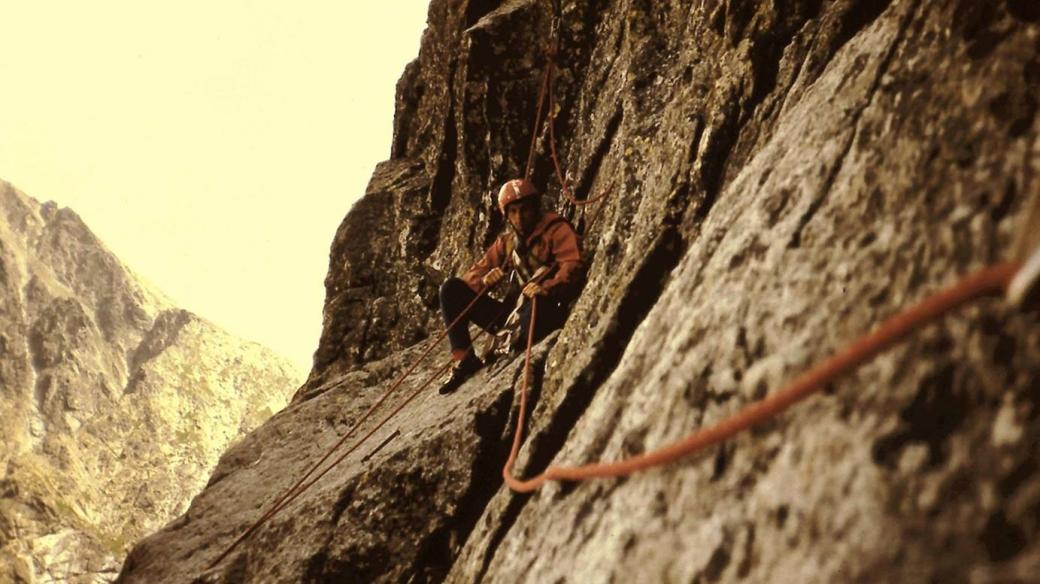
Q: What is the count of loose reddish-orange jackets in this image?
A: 1